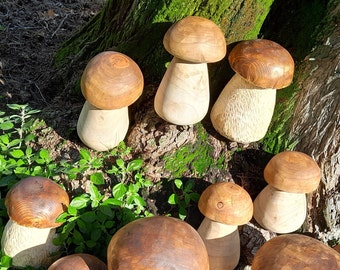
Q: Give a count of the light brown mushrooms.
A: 4